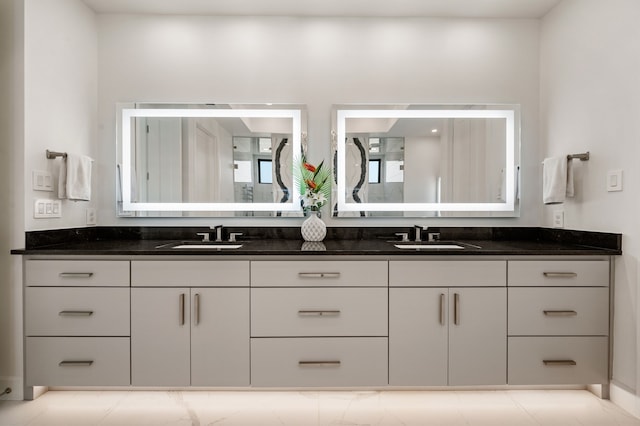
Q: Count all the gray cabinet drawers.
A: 9